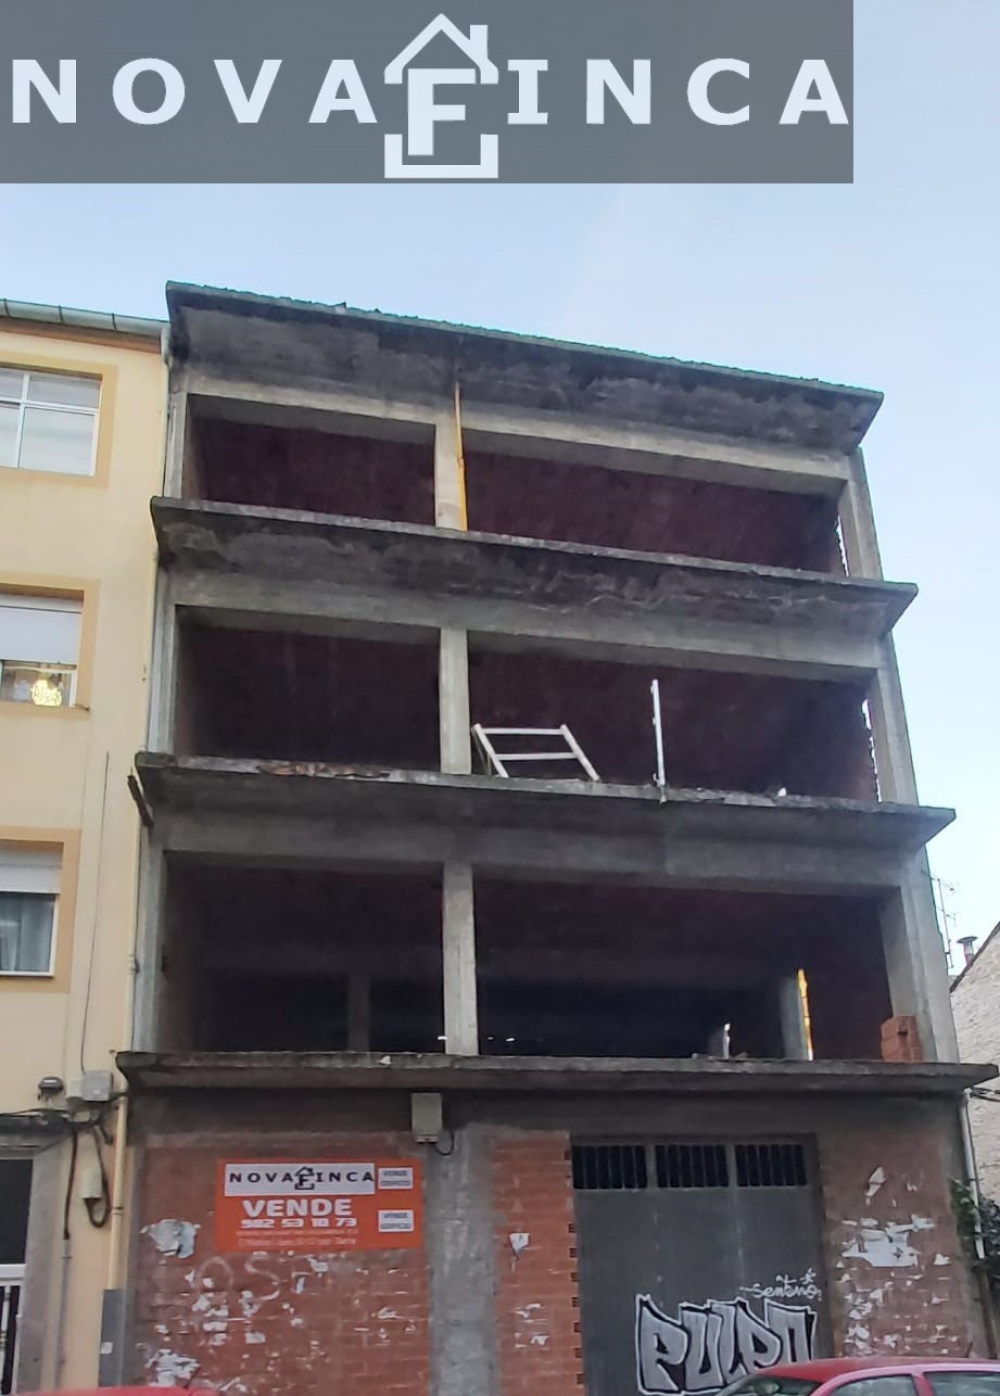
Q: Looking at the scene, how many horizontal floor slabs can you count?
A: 4